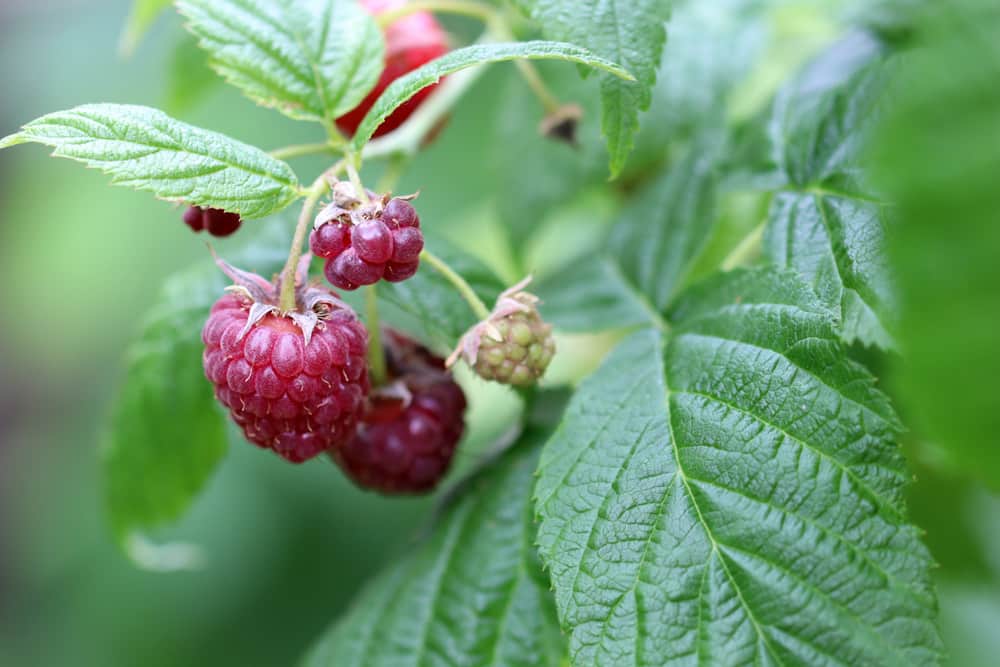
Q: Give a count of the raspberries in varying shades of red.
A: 5